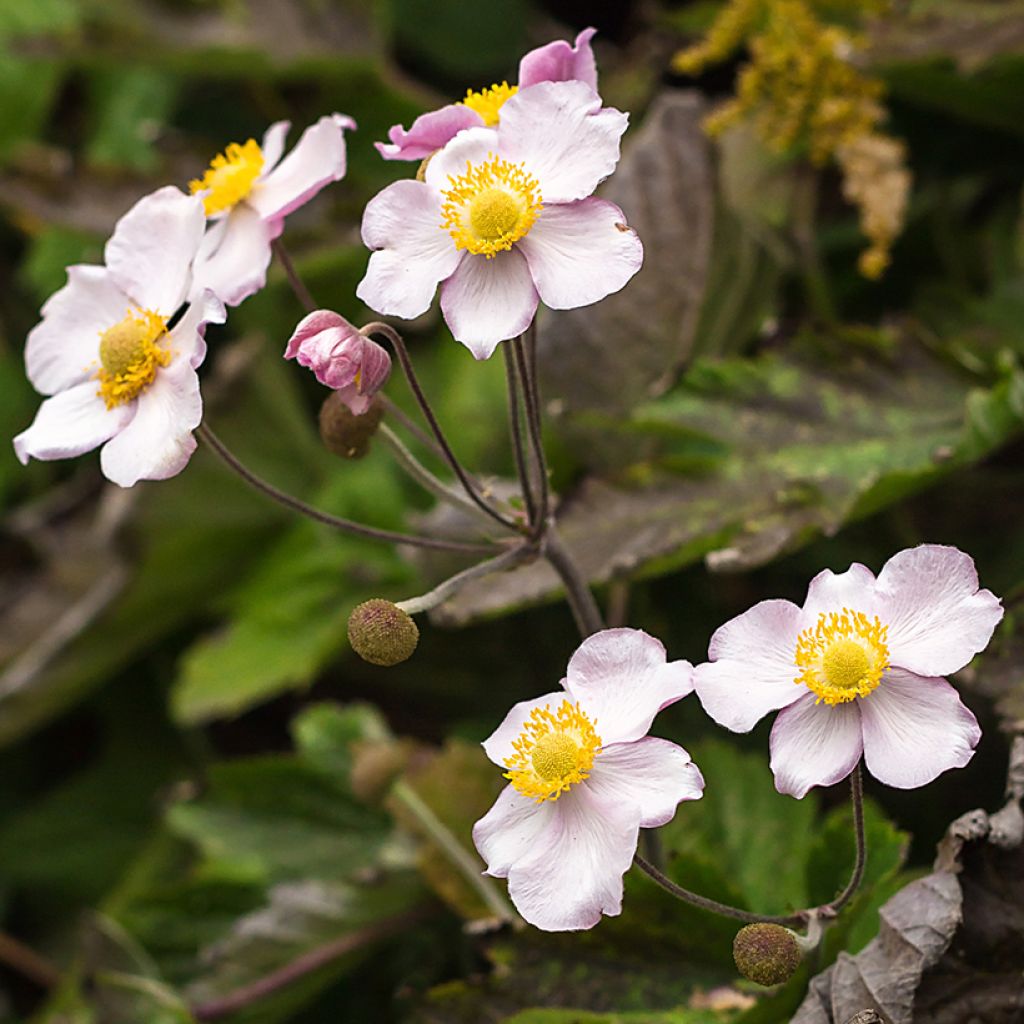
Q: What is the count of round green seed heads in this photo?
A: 3